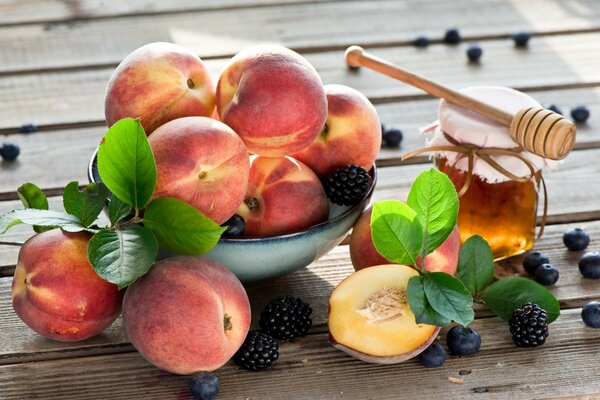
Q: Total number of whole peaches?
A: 8